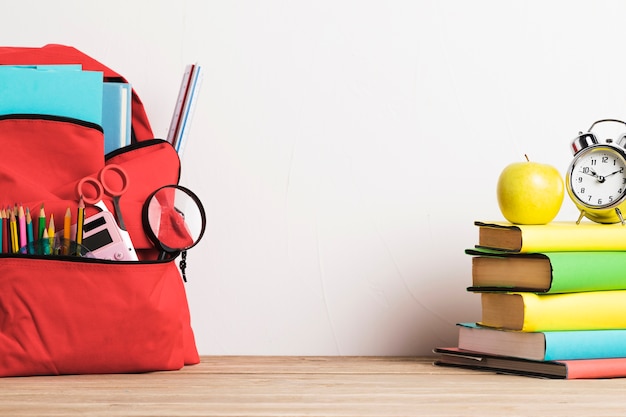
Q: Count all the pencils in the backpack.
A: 12